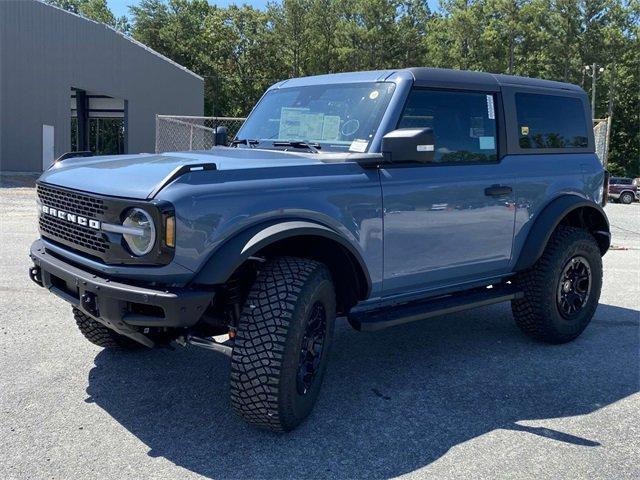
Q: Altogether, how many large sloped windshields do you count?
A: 1